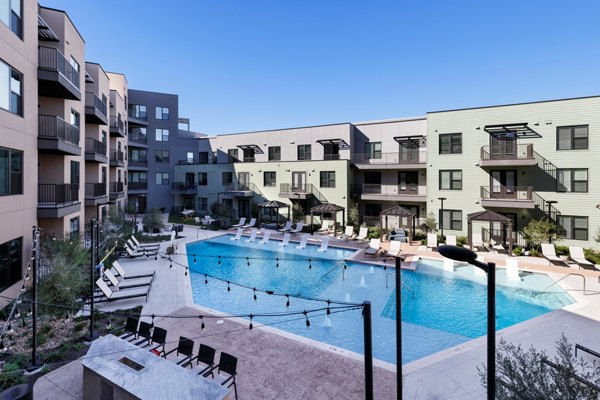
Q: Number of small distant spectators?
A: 0